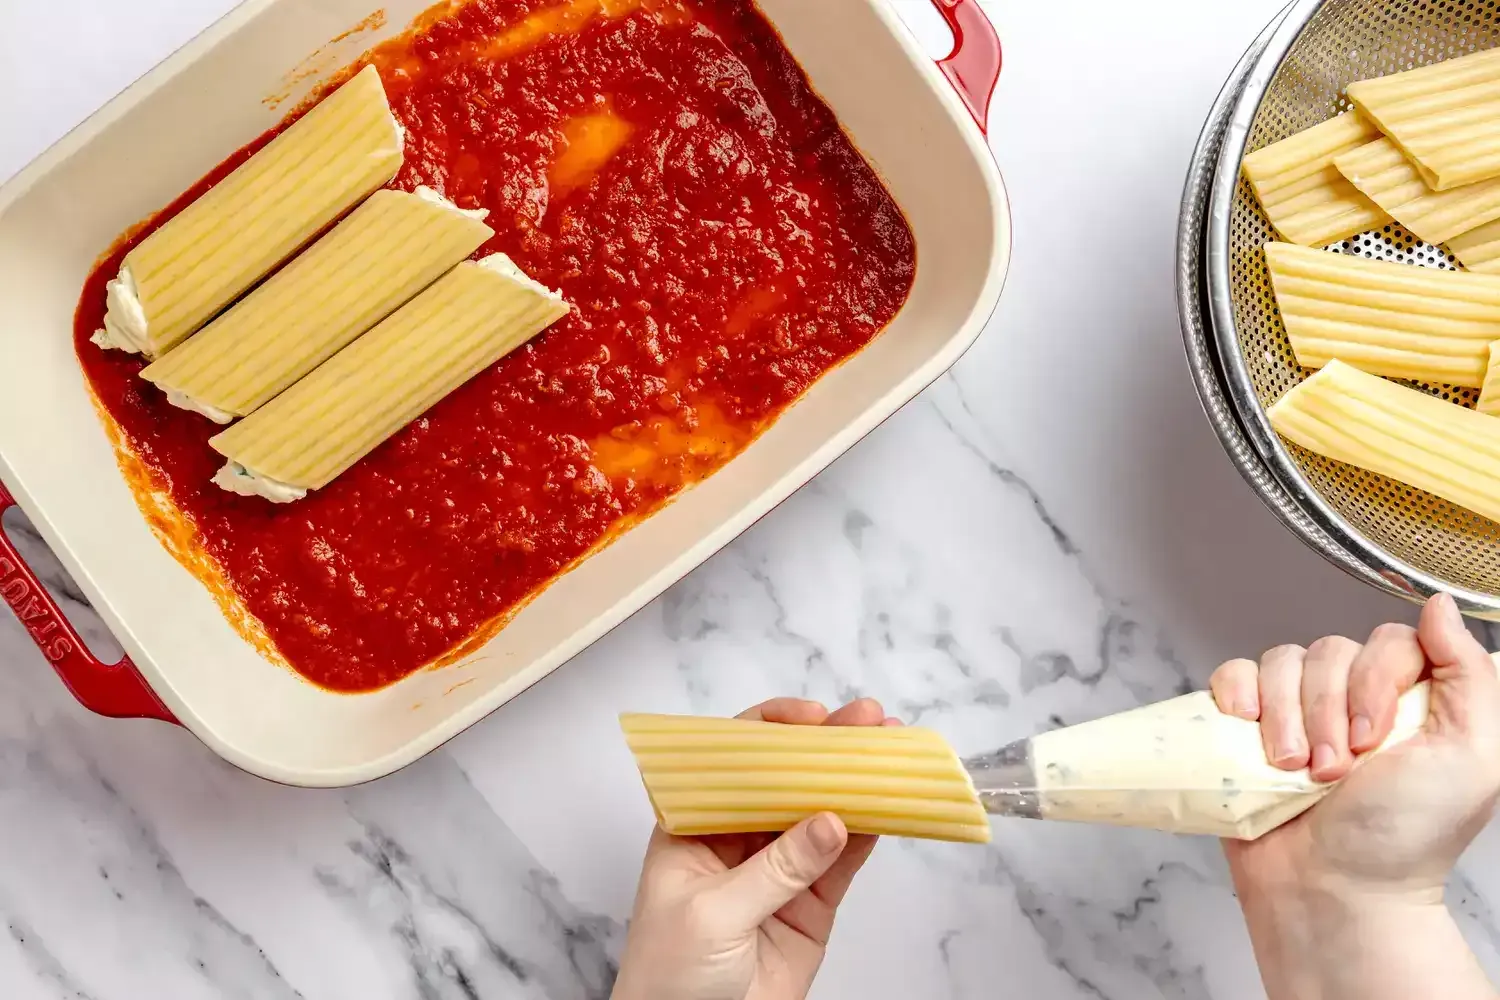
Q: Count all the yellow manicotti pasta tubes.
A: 11